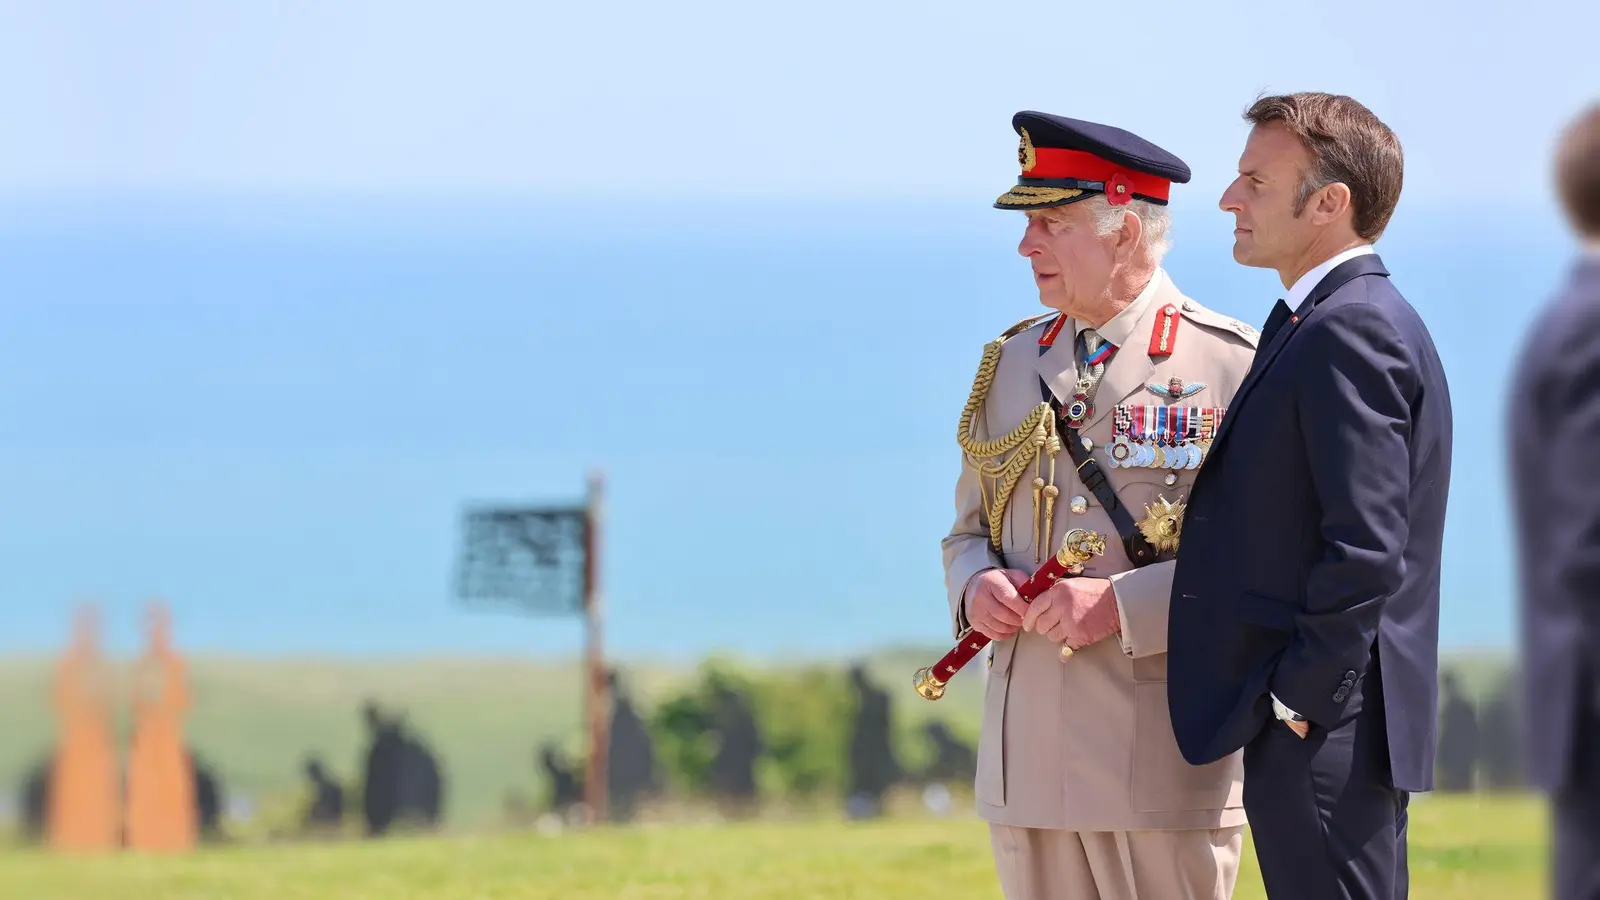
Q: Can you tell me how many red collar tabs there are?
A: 2